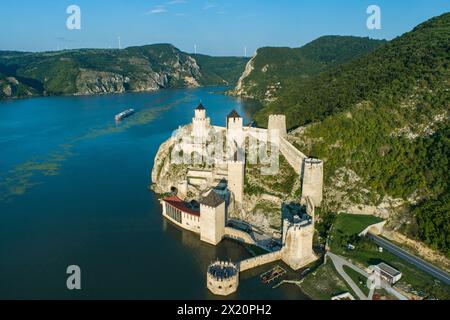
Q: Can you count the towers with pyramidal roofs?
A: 3